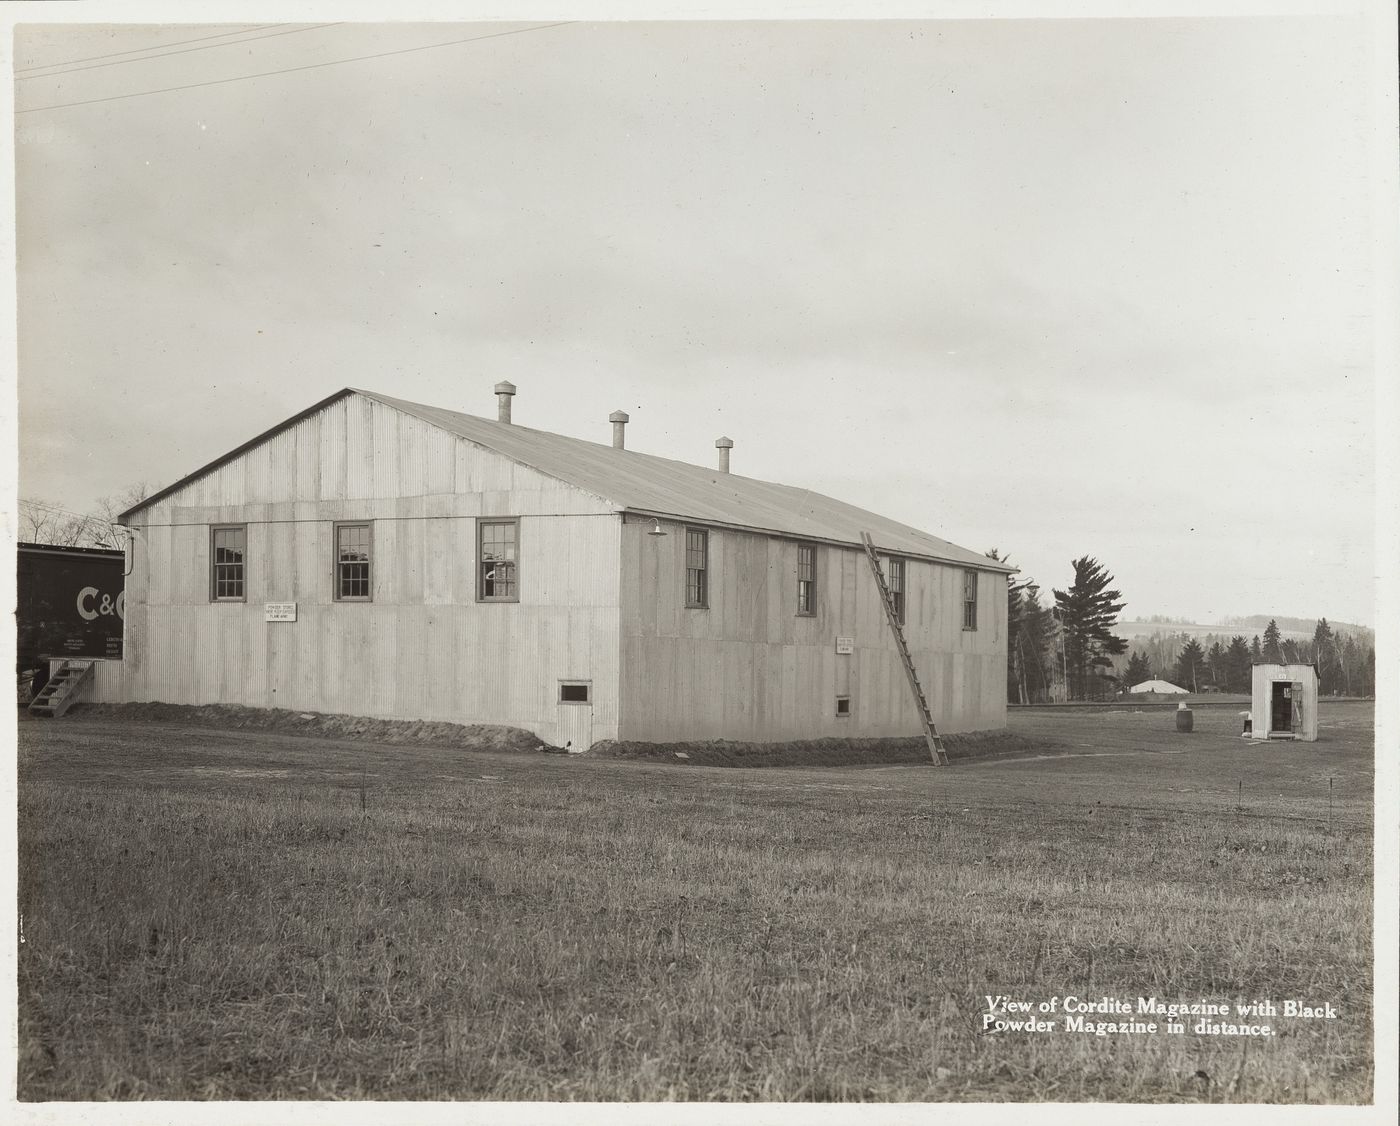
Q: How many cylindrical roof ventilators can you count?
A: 3